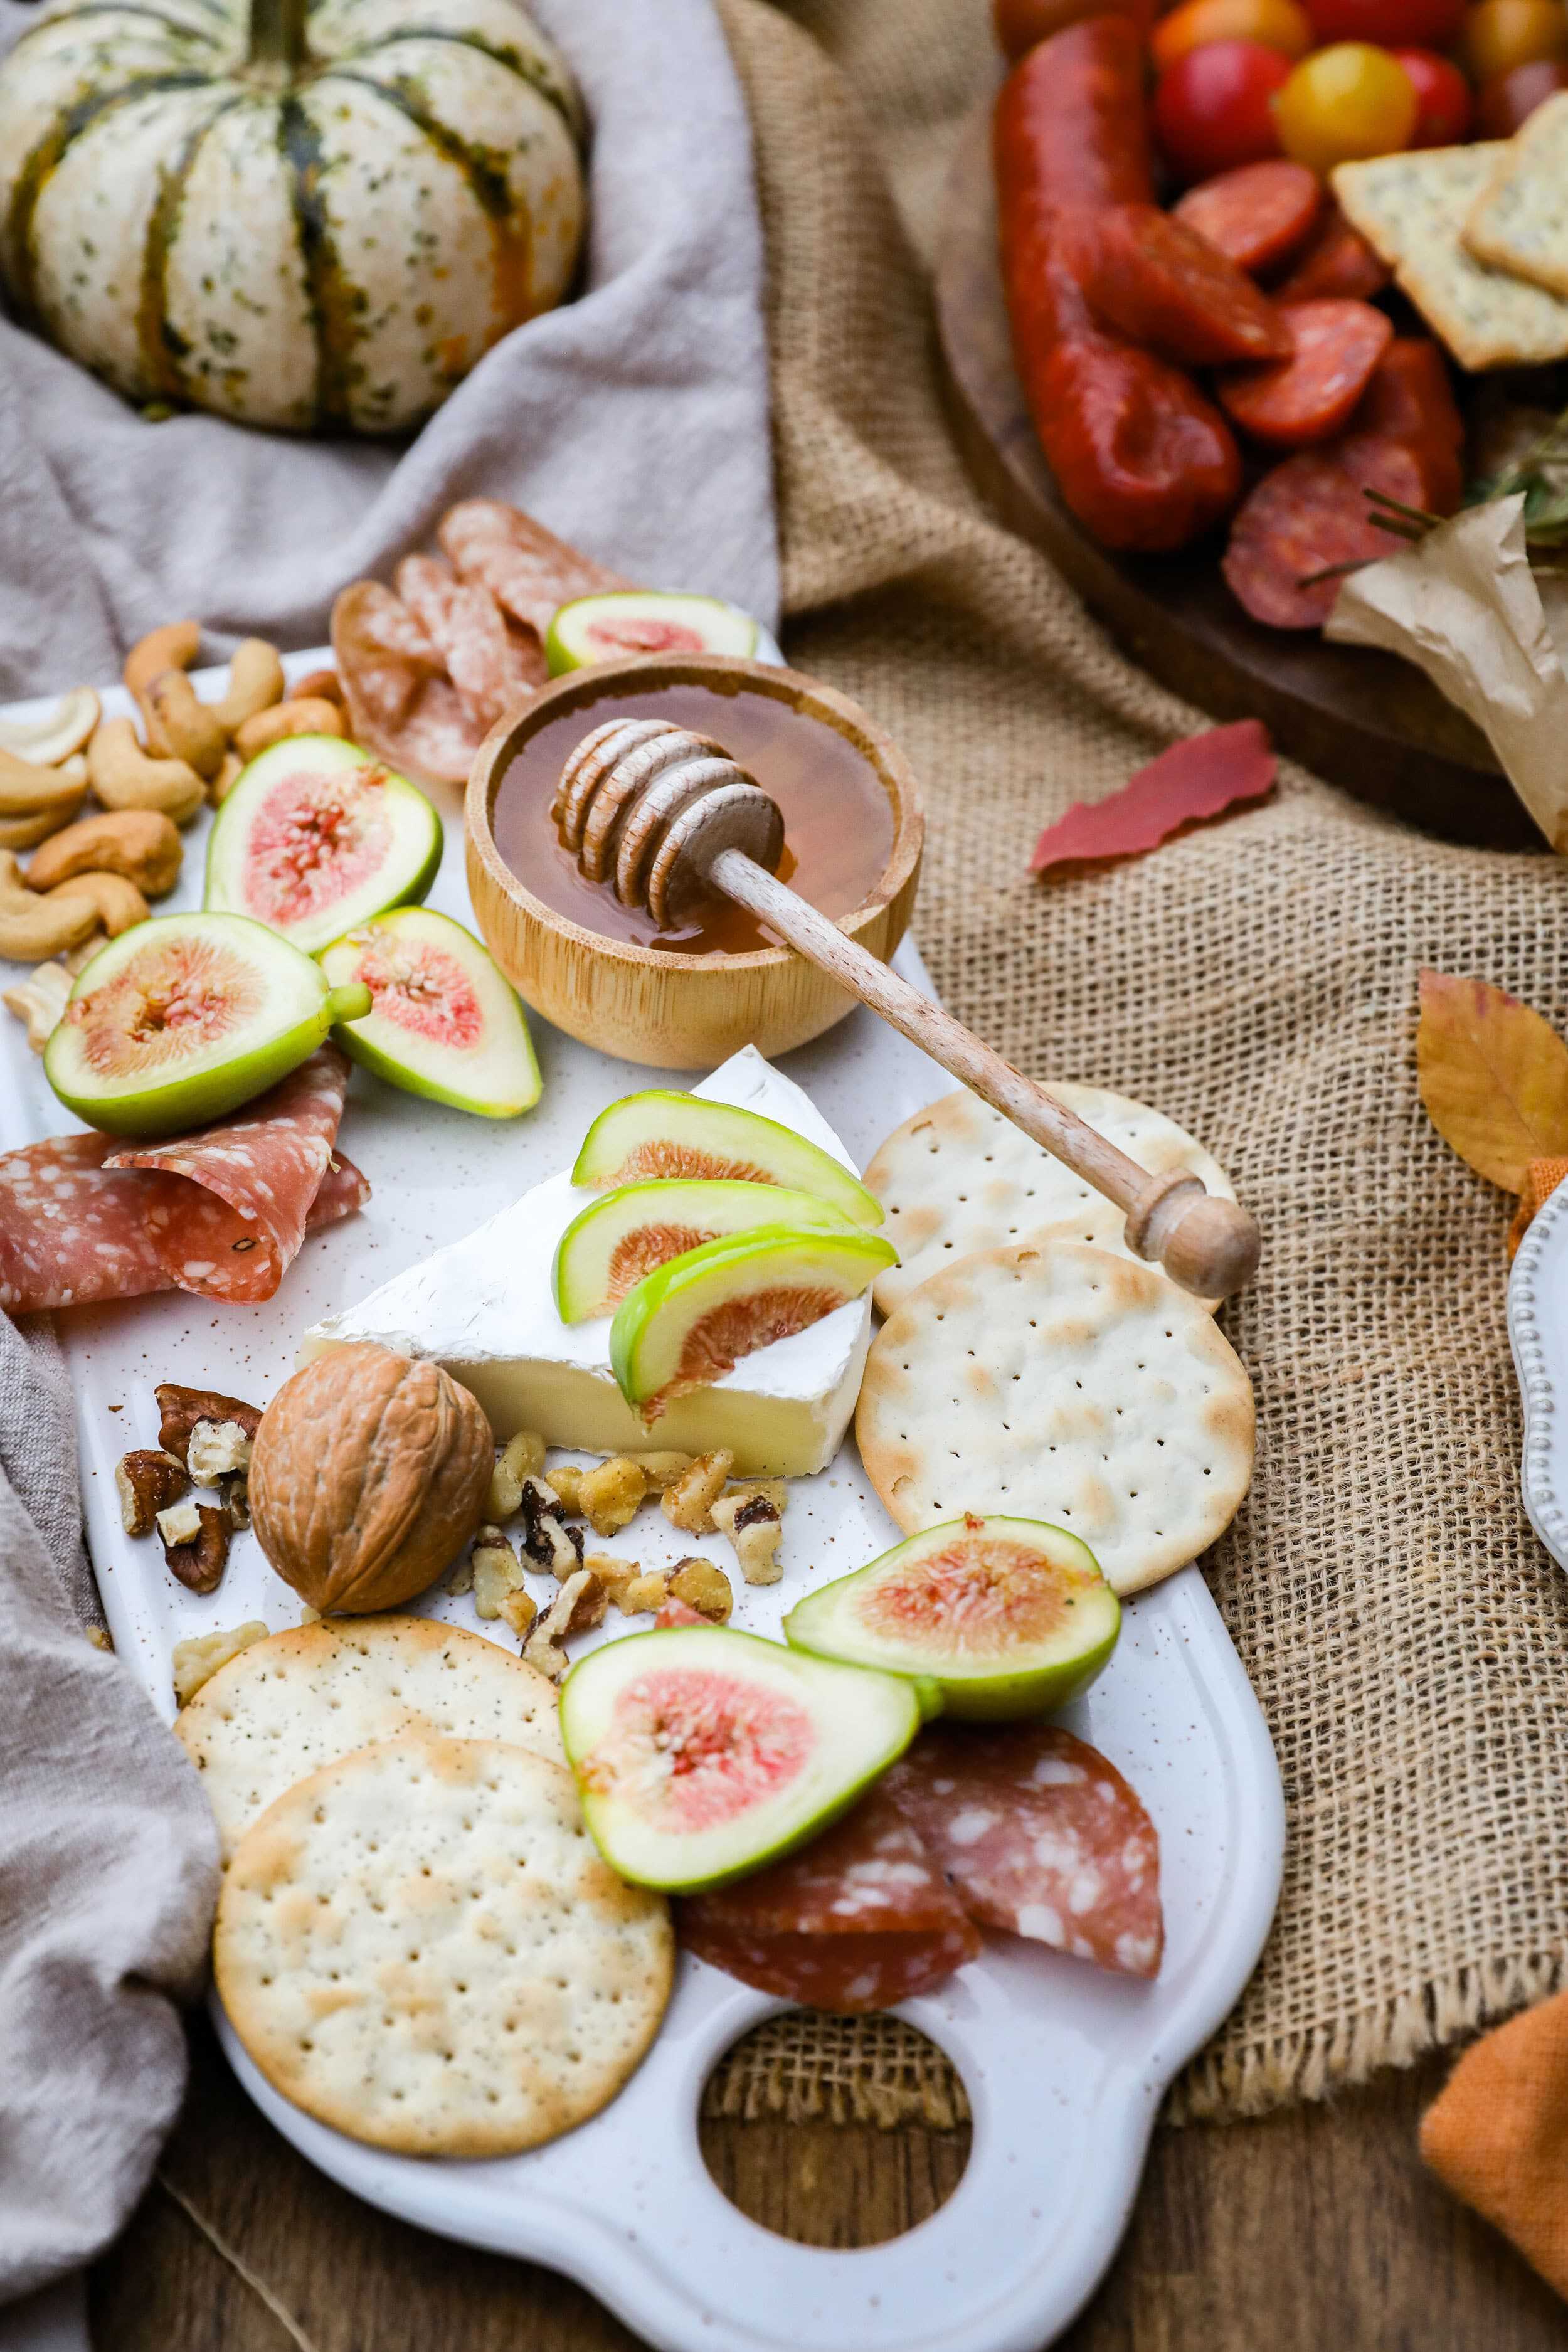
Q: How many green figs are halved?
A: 6